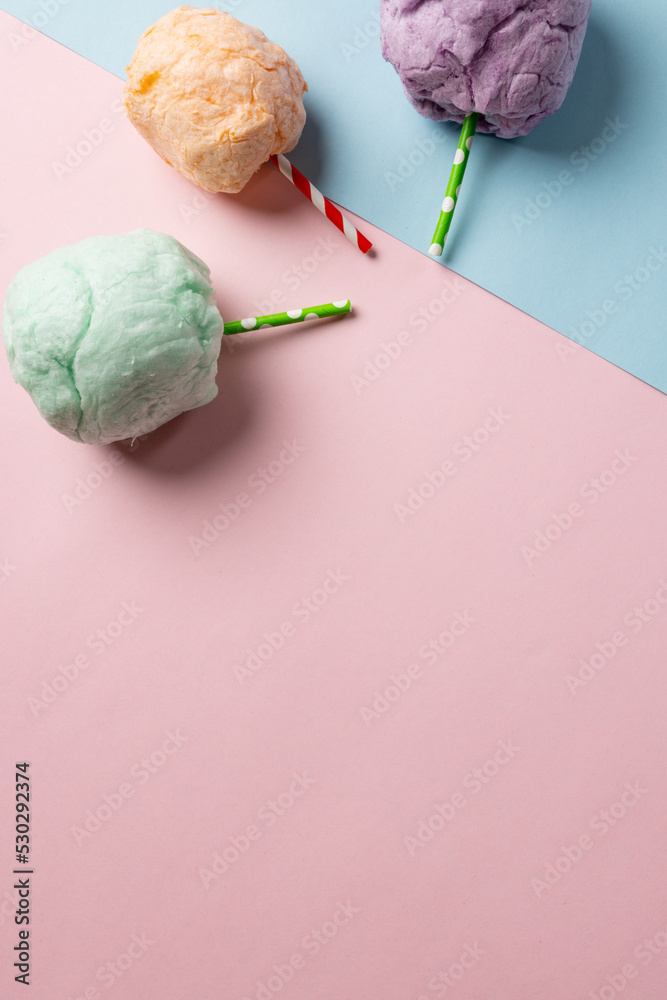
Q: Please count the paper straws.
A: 3